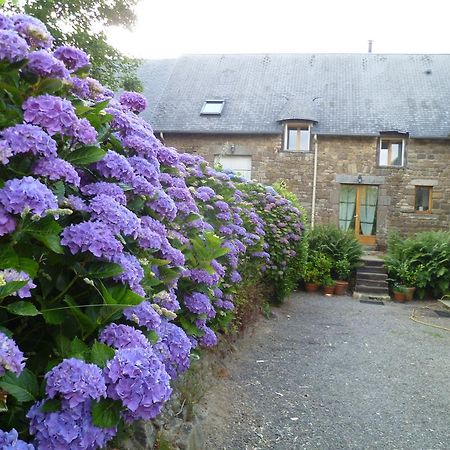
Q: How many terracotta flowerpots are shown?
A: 5